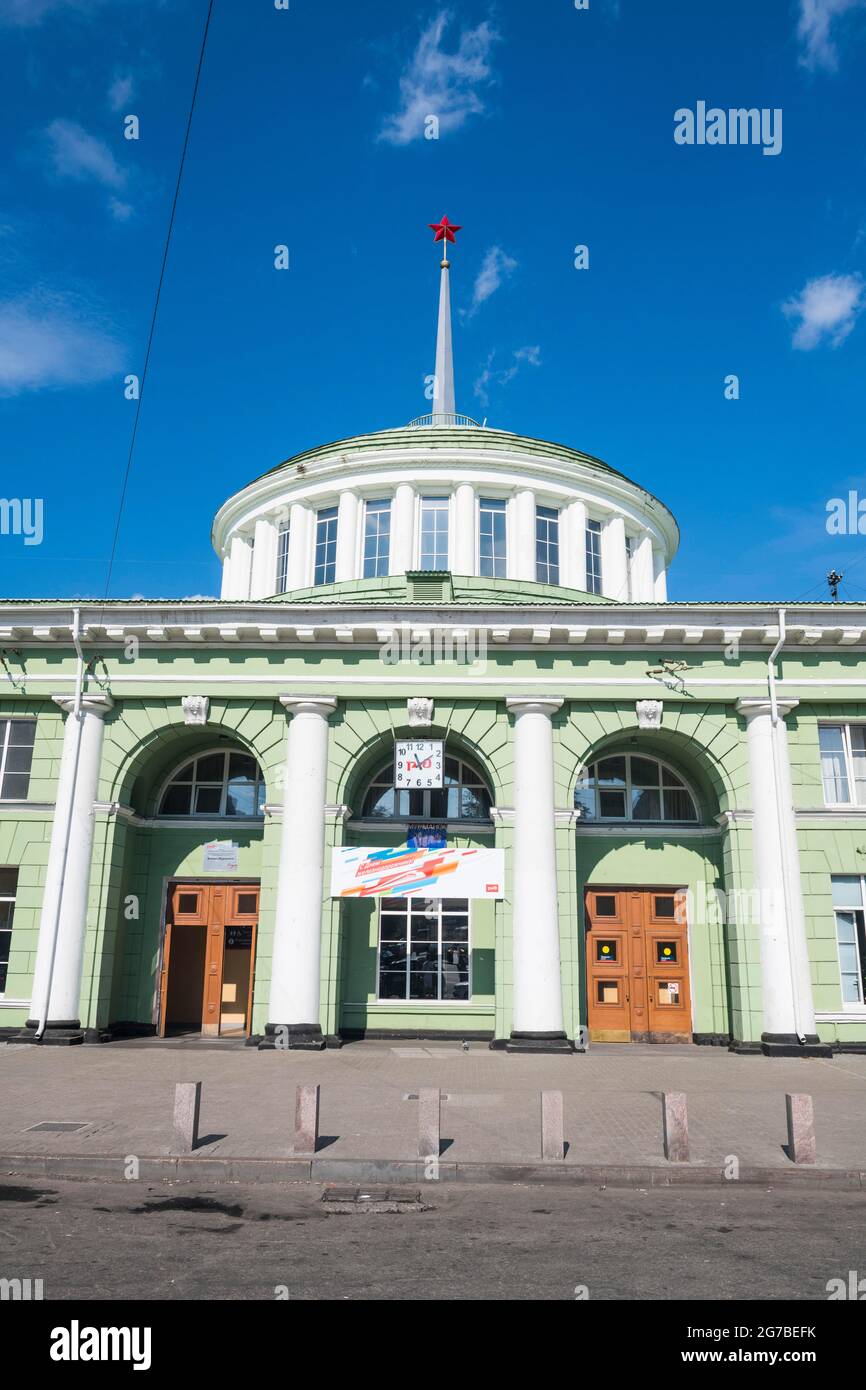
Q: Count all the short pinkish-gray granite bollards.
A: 6